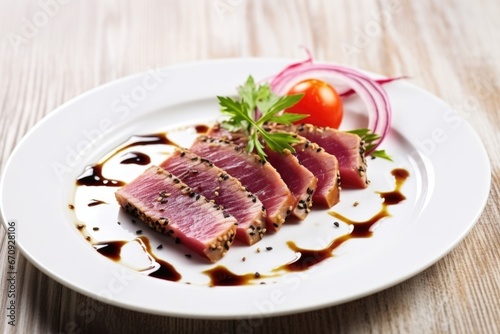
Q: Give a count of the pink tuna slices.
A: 6